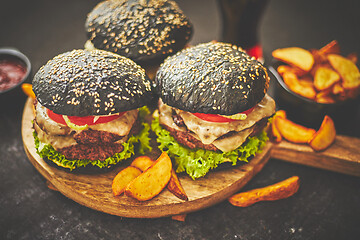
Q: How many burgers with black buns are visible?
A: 3